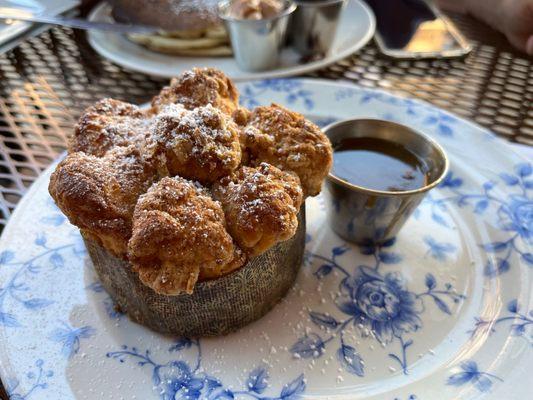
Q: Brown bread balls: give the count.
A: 7